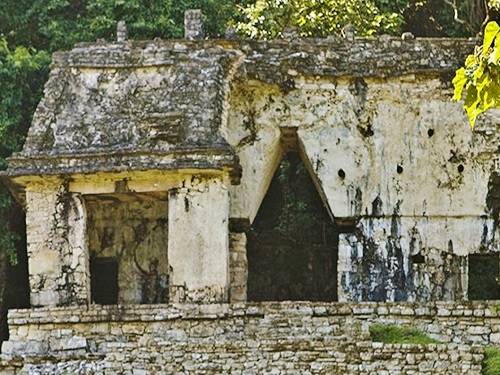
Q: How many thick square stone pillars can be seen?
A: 2